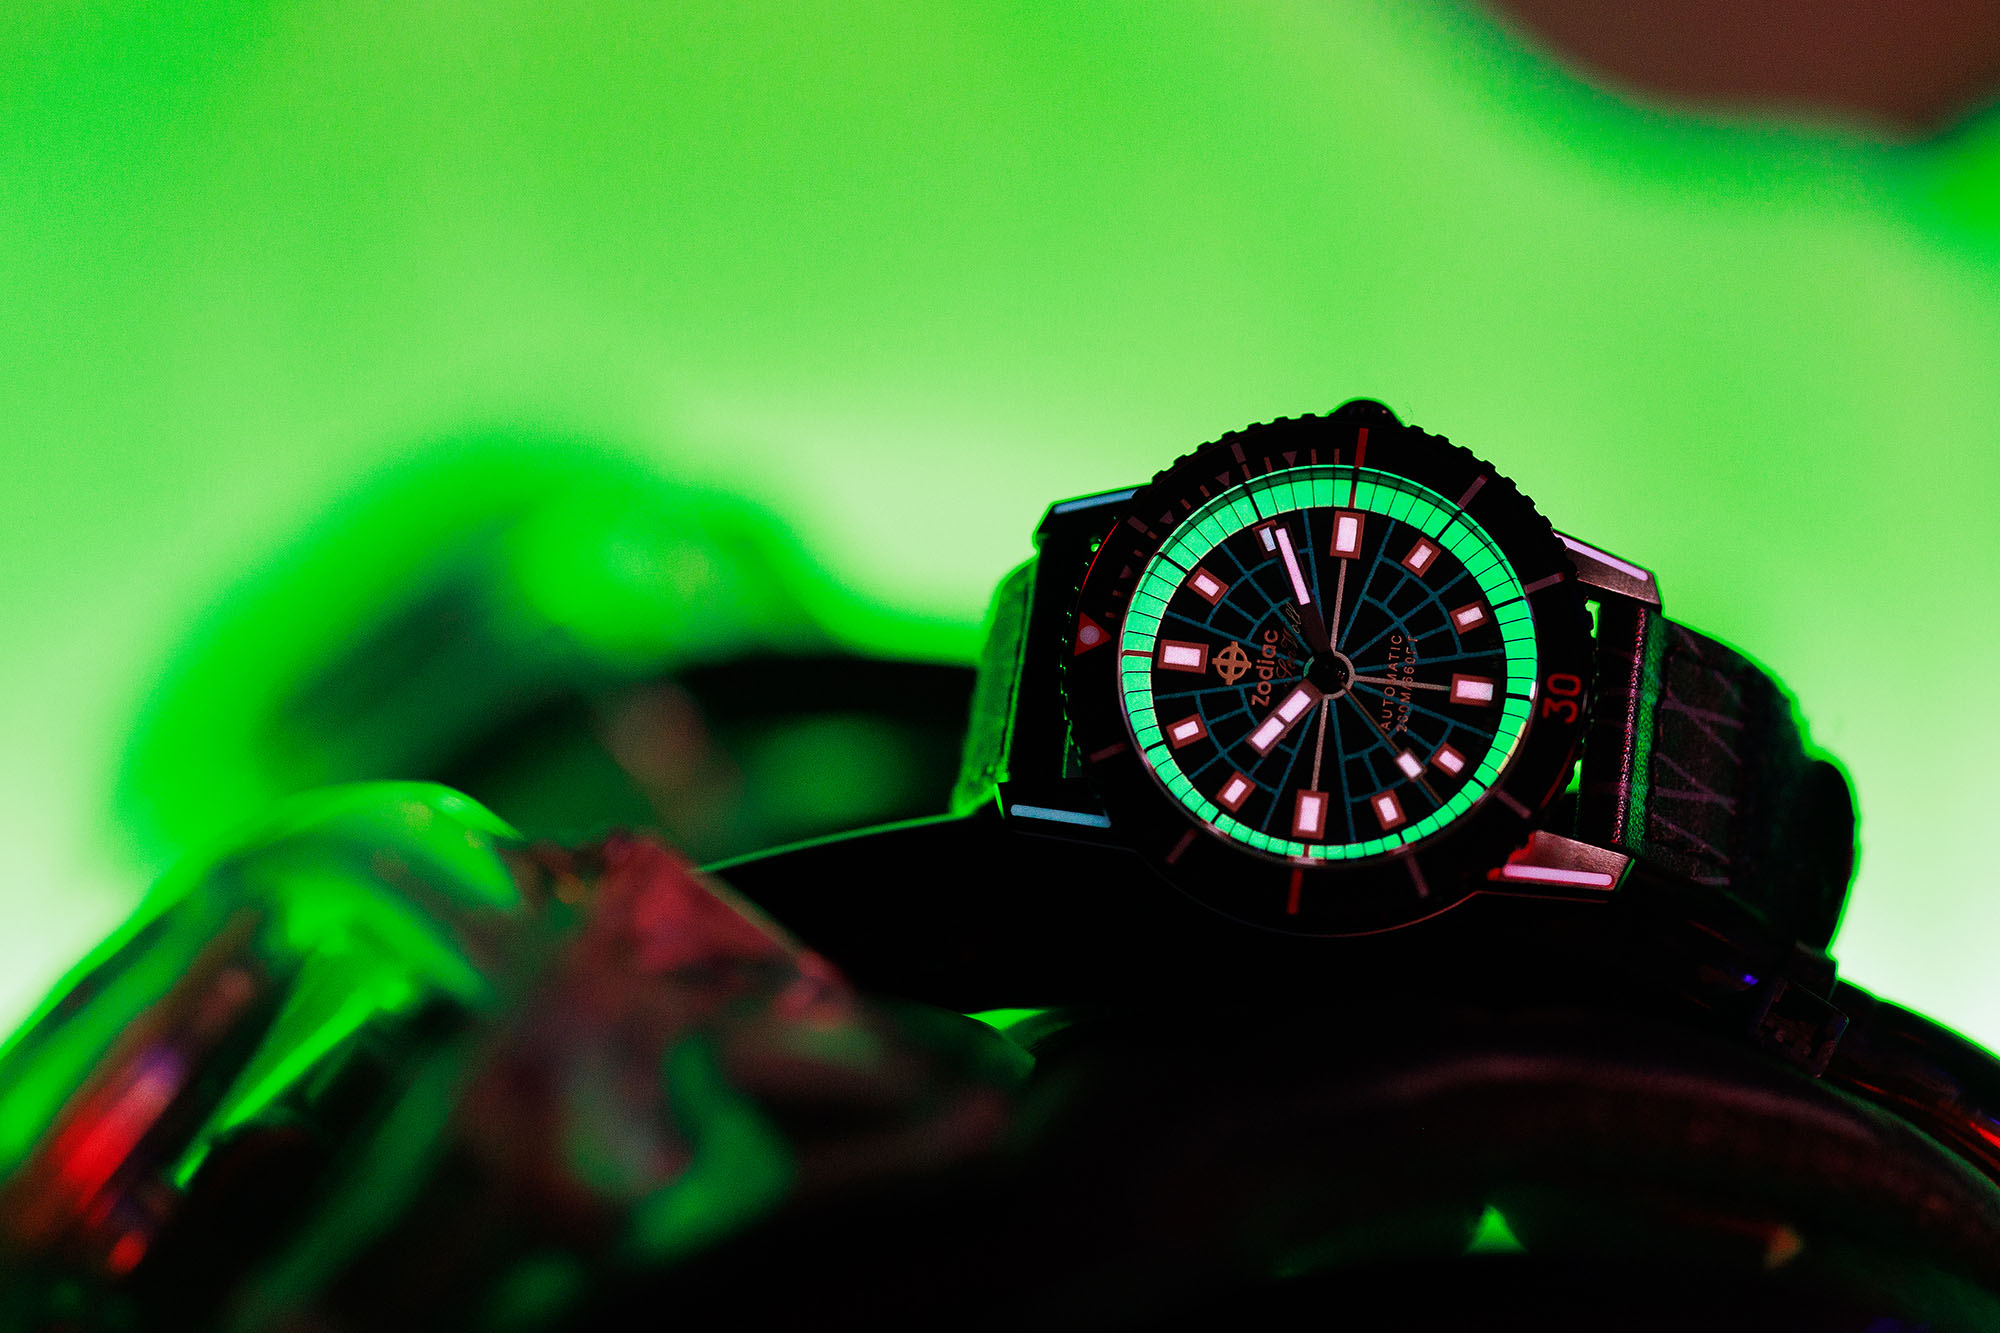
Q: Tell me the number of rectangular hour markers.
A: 12